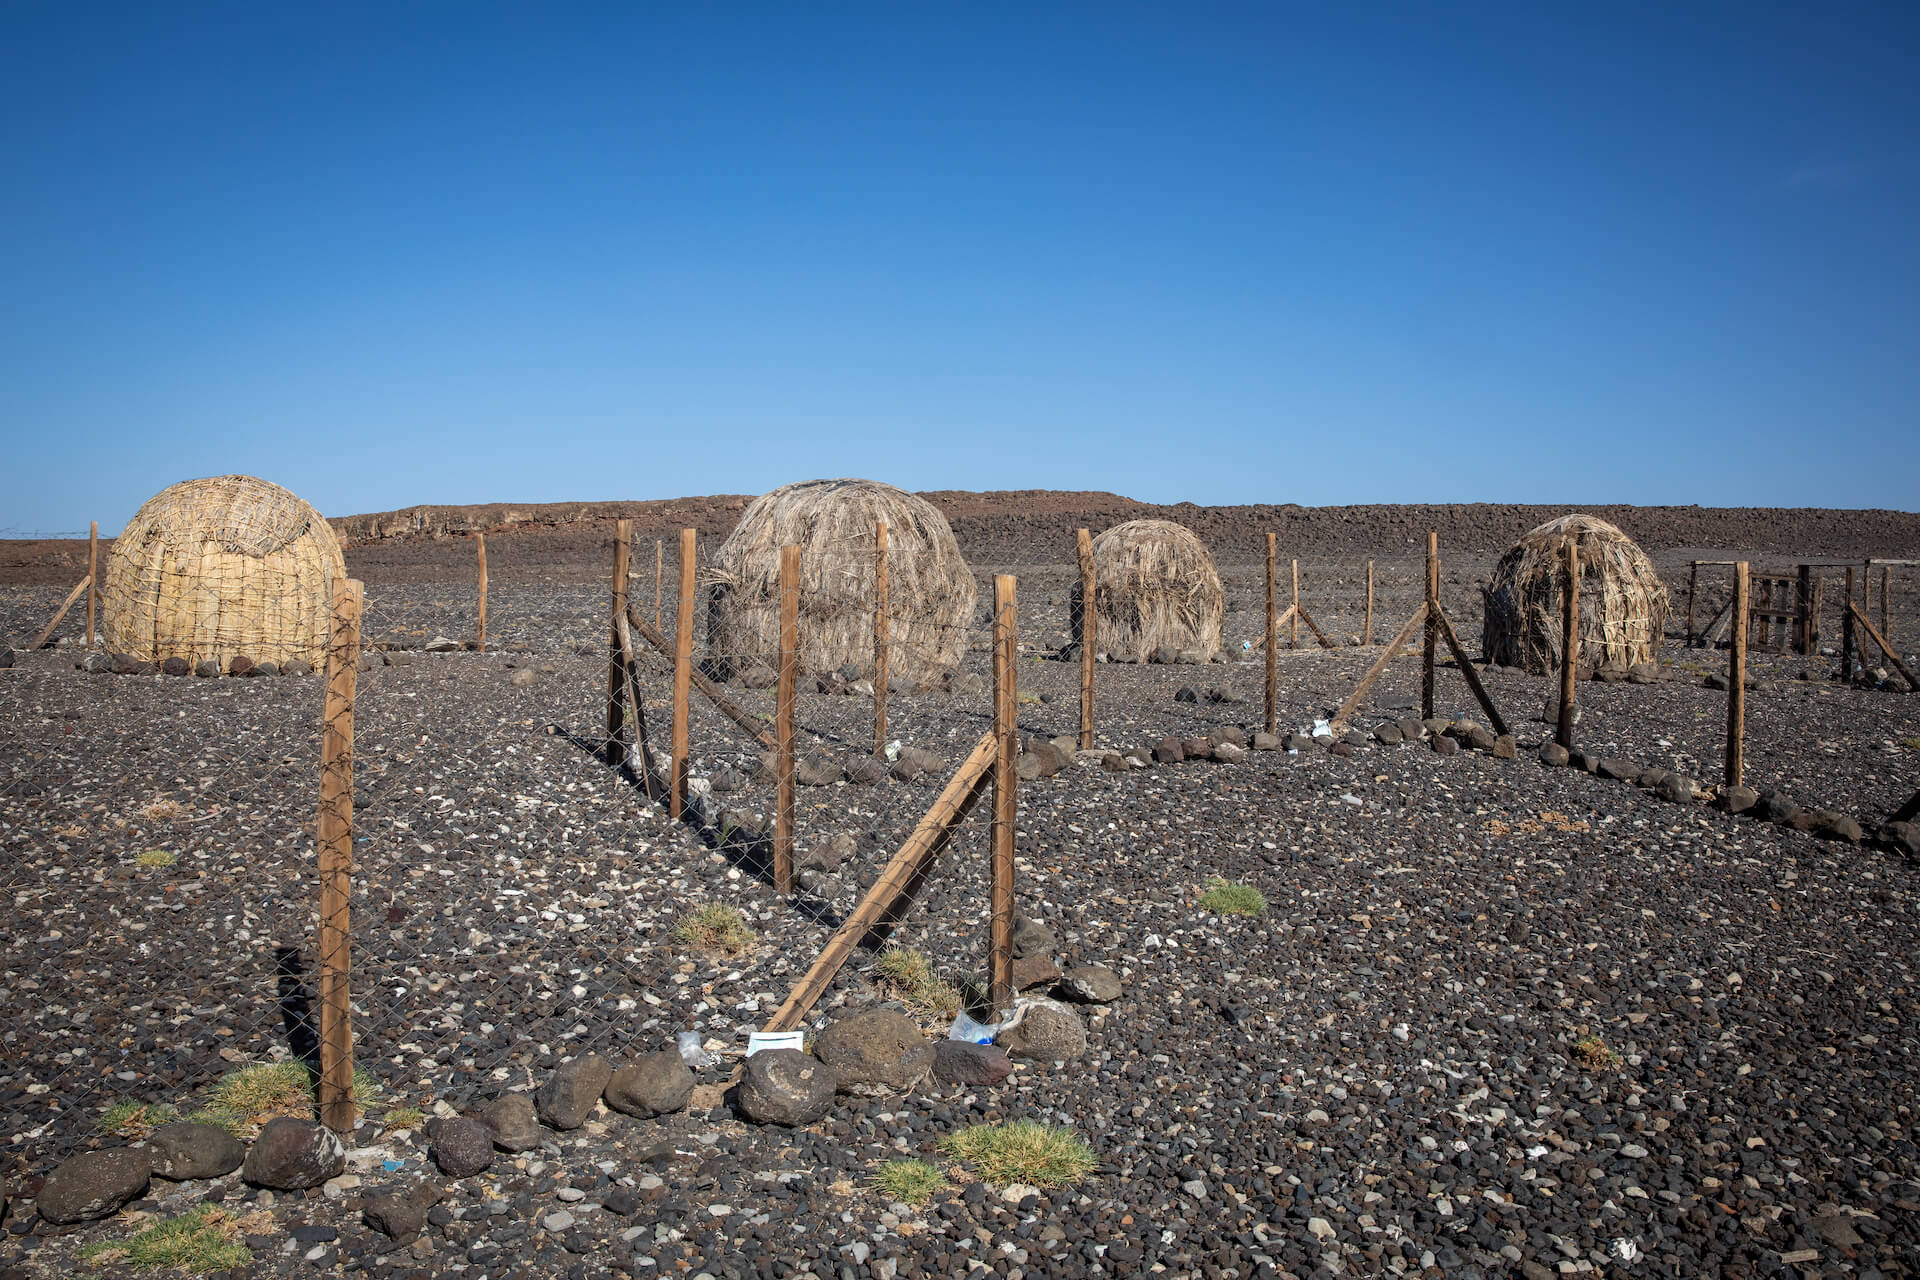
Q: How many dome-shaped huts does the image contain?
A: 4